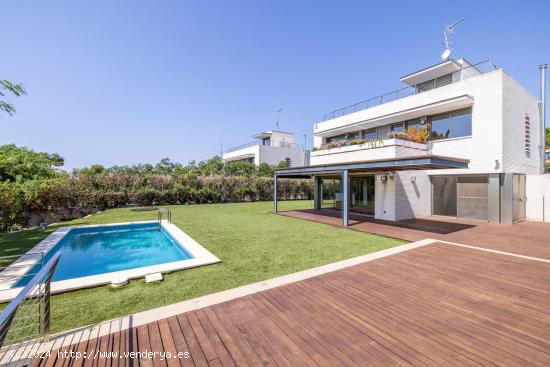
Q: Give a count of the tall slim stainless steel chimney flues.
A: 1